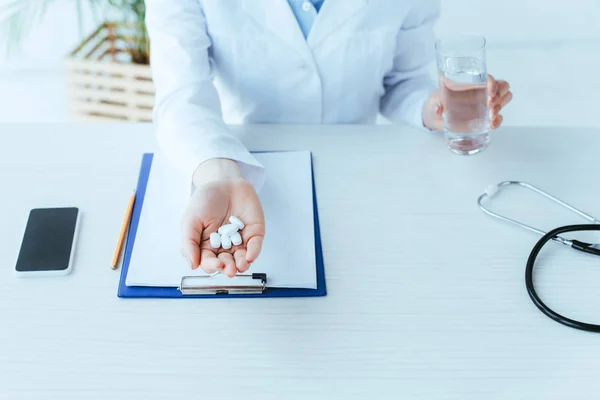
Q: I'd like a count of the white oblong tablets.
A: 5